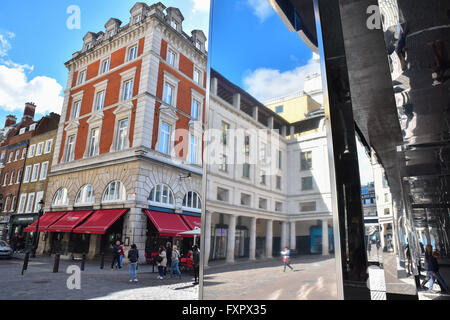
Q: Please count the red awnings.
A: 5